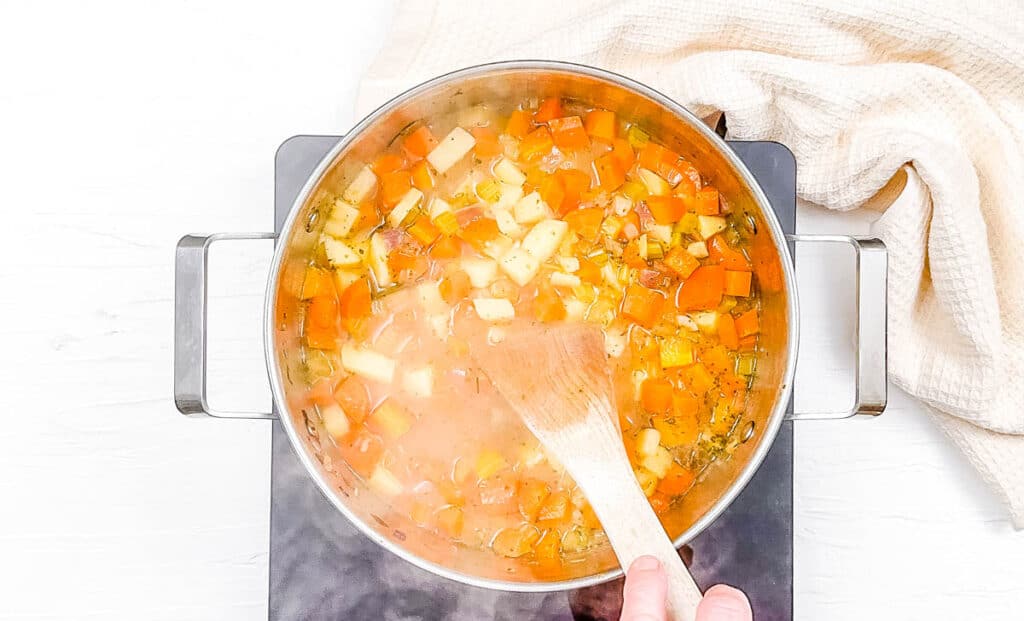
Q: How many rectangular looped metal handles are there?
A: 2